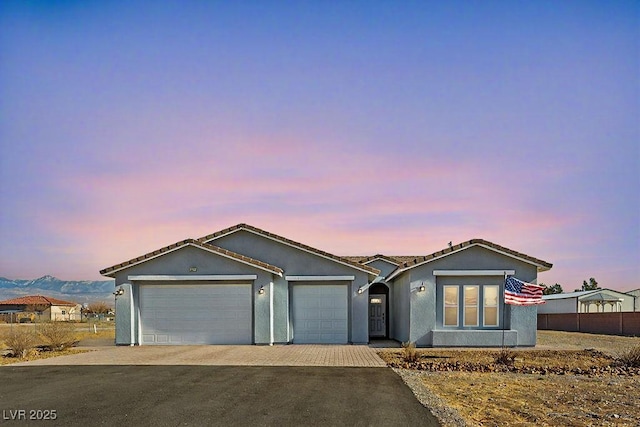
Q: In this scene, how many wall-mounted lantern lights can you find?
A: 4